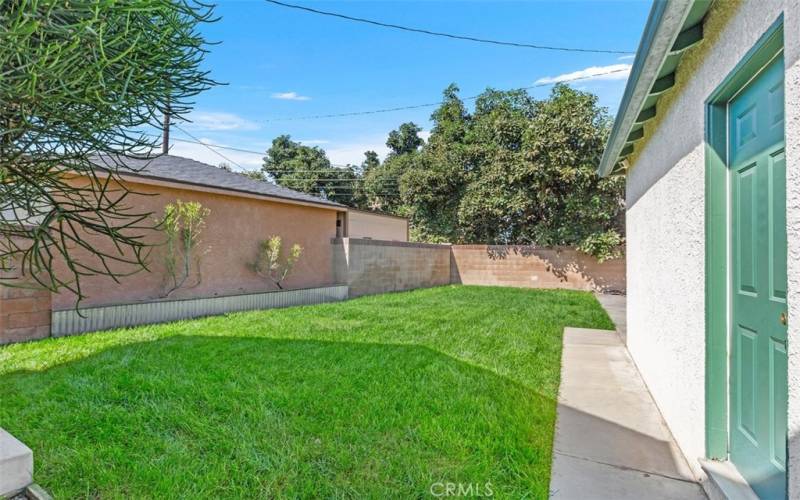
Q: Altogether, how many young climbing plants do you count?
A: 2